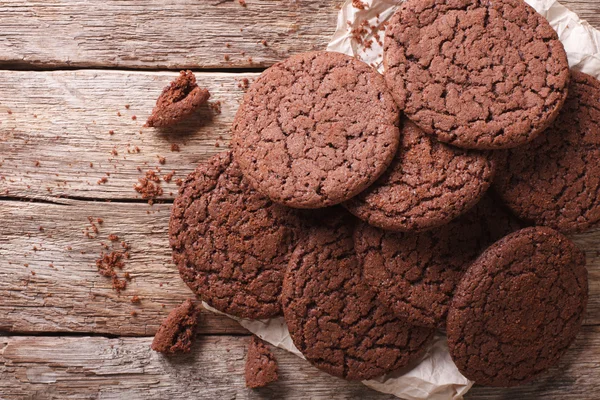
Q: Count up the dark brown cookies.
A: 8